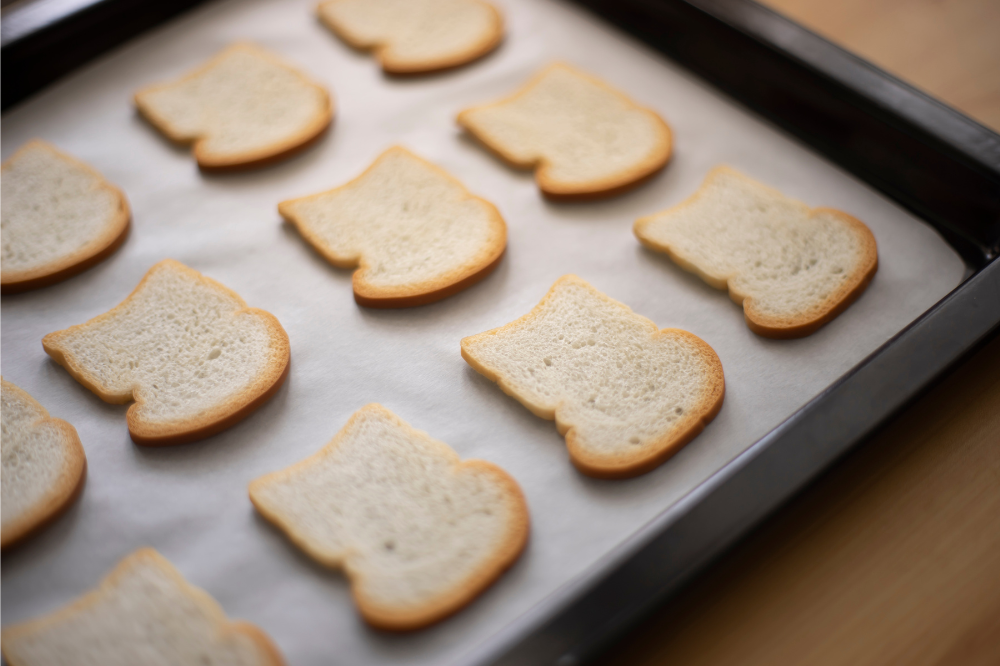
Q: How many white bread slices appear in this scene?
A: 11